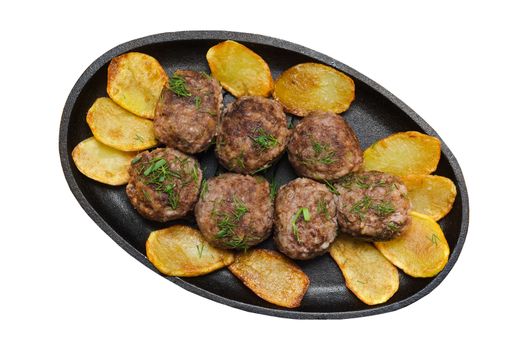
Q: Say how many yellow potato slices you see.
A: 11